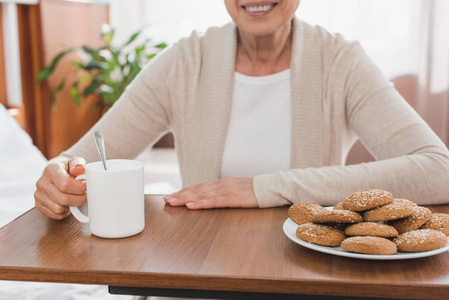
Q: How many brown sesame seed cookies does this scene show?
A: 11